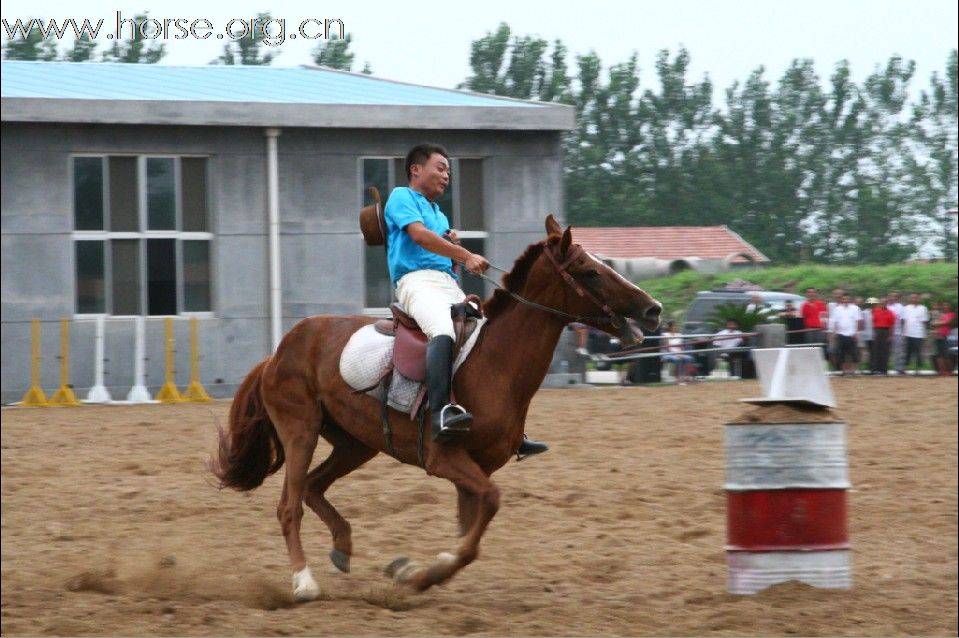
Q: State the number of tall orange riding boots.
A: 0